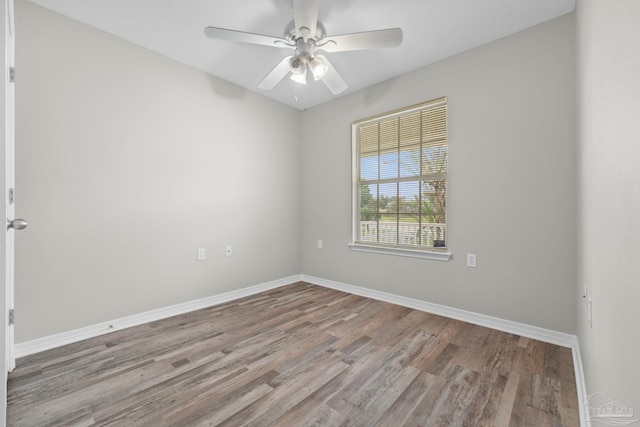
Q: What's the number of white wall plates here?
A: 6